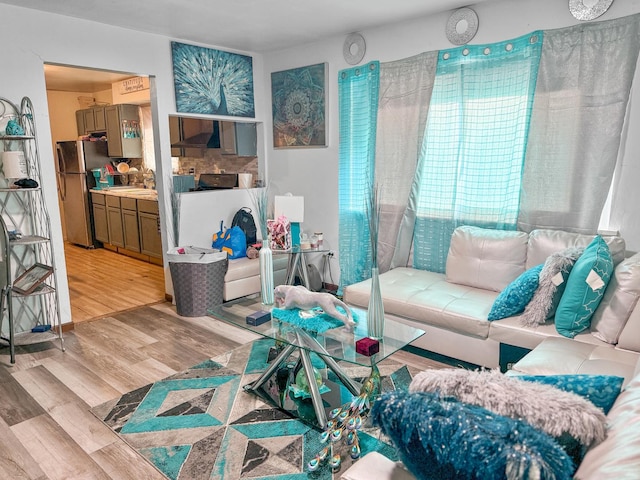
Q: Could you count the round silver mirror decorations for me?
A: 3